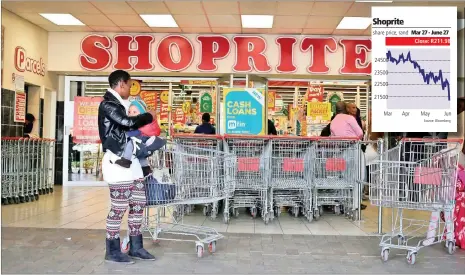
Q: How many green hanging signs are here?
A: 2